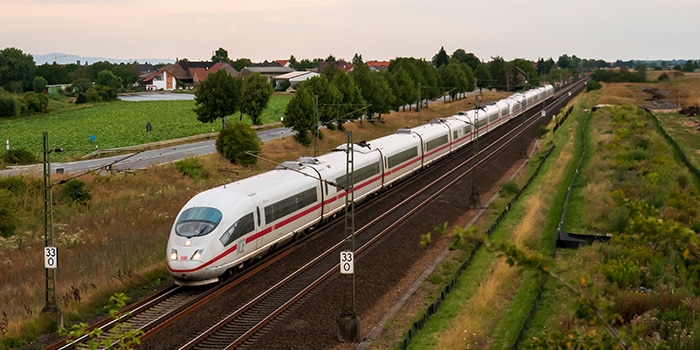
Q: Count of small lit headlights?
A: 3